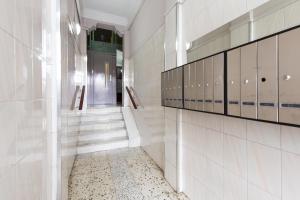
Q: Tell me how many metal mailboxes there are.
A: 14